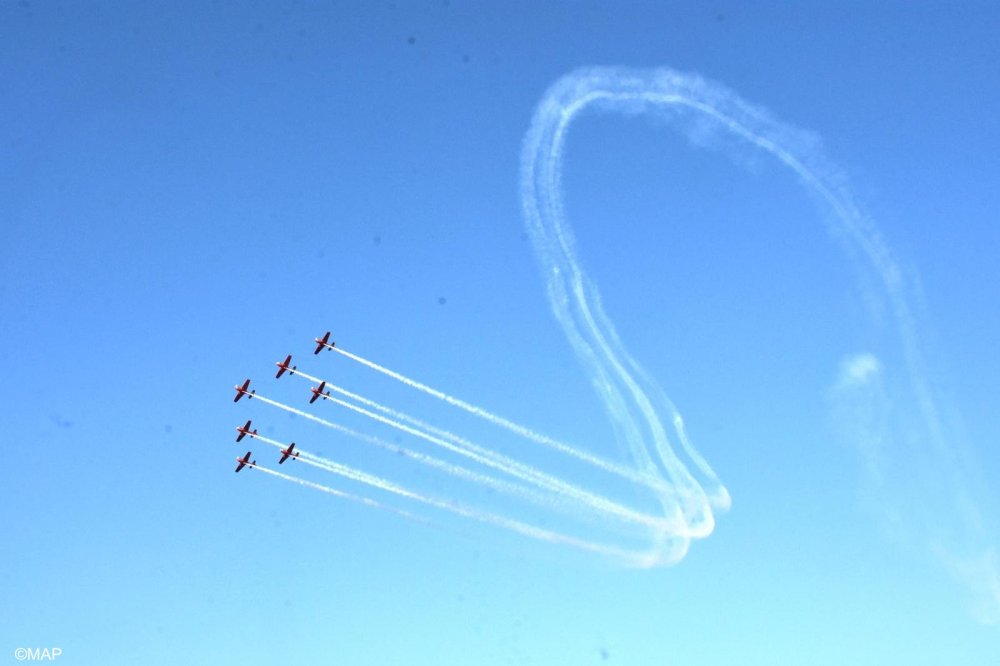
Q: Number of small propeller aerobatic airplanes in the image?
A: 7